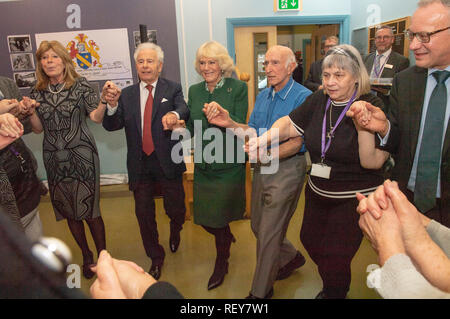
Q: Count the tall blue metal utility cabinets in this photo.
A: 0